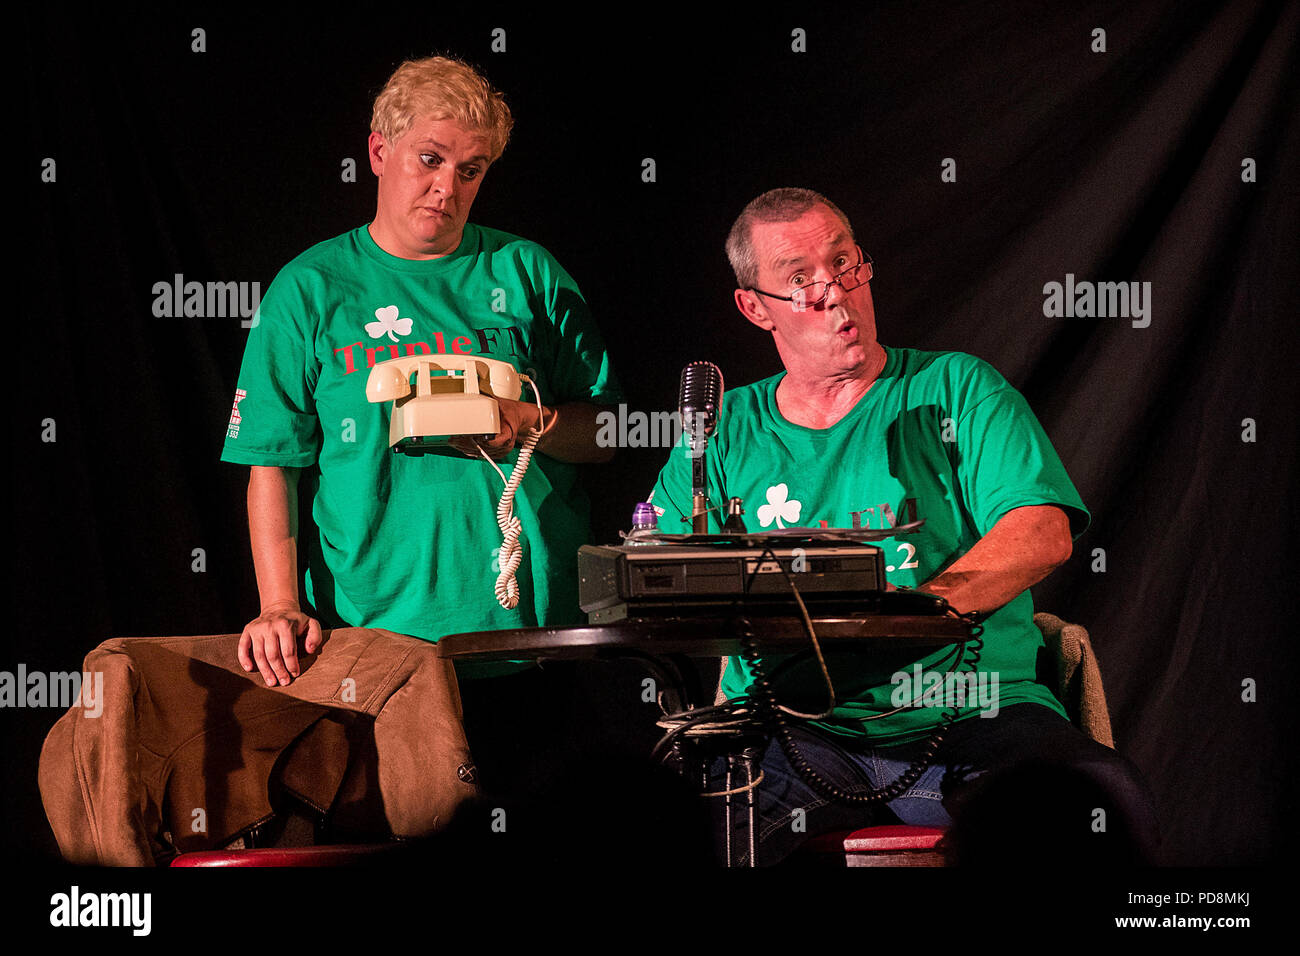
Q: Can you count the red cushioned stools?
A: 2